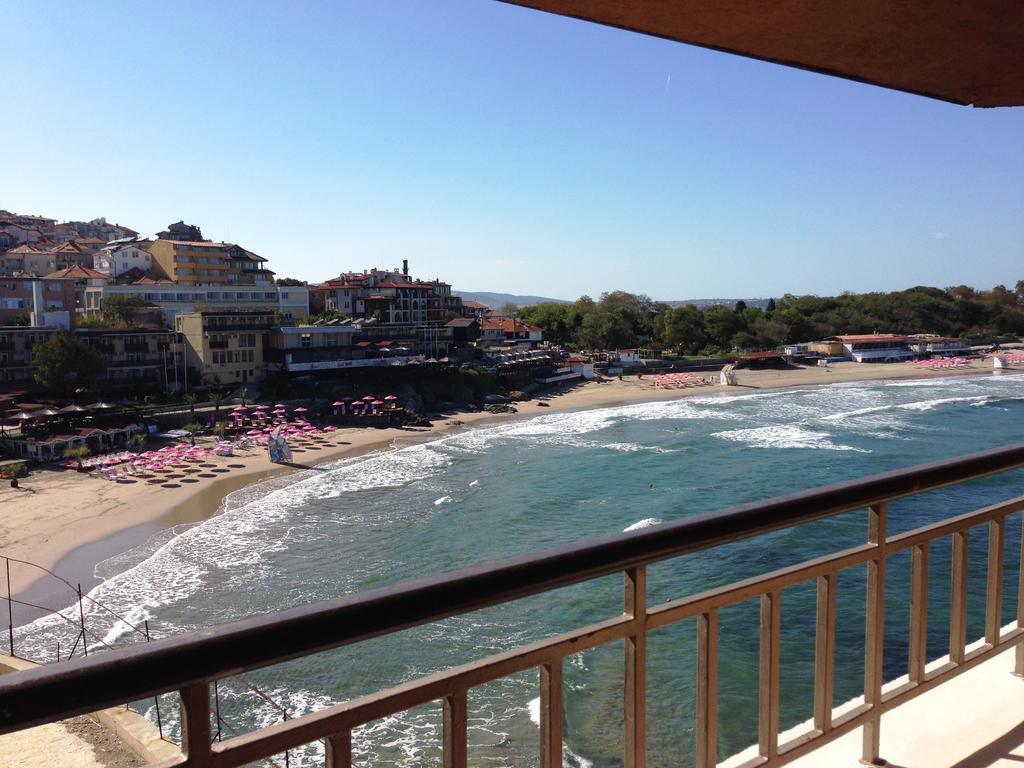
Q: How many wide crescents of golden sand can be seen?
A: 1